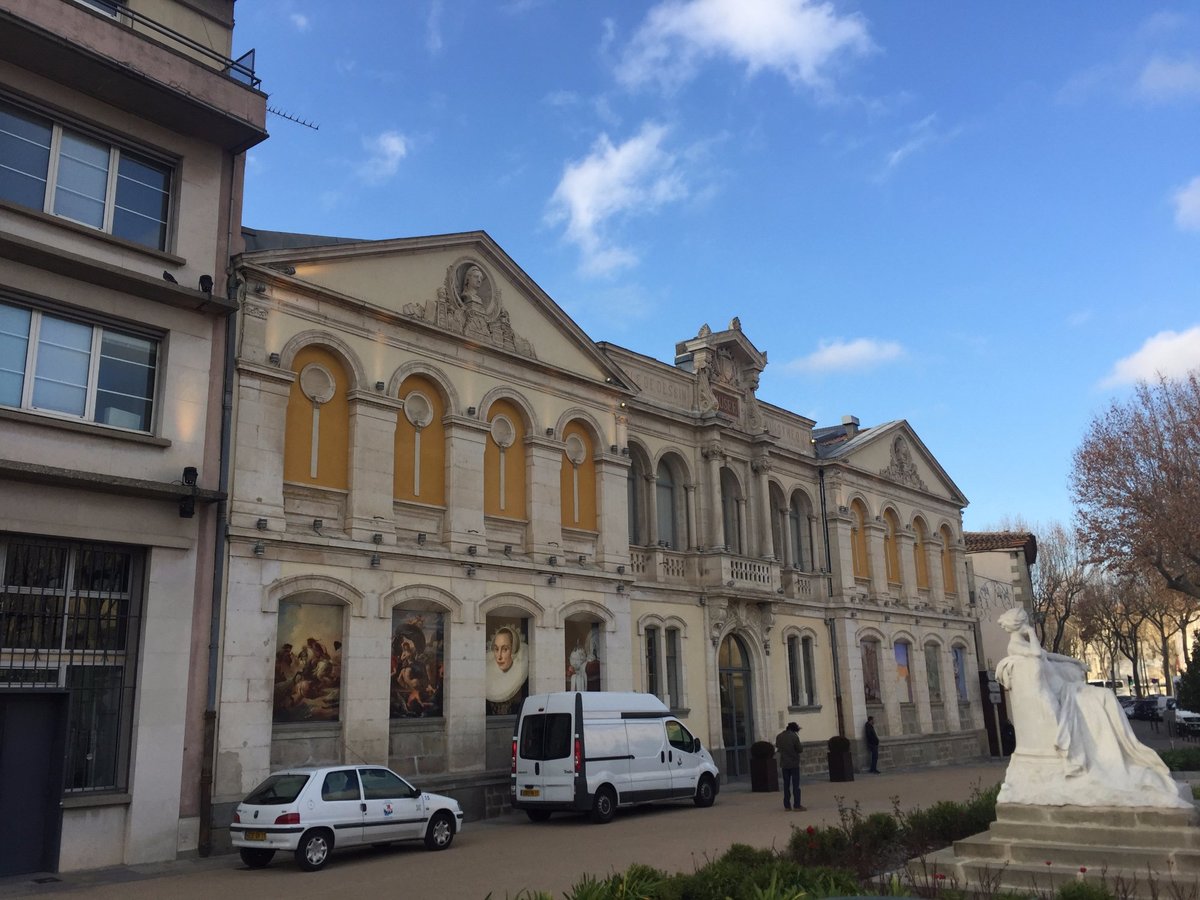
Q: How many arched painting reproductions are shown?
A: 8